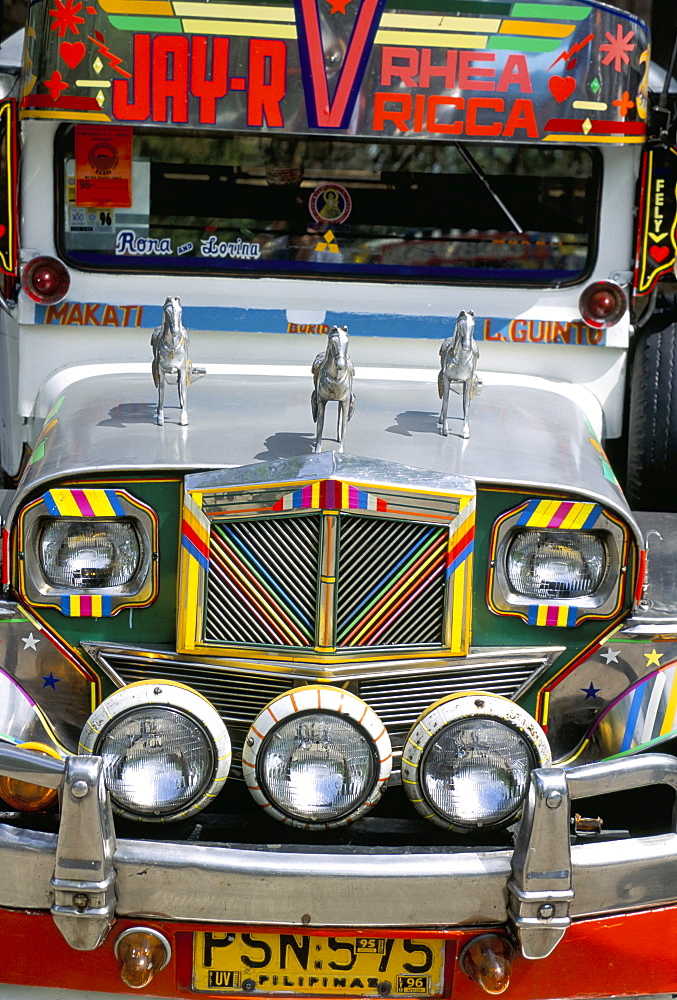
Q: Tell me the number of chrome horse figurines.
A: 3